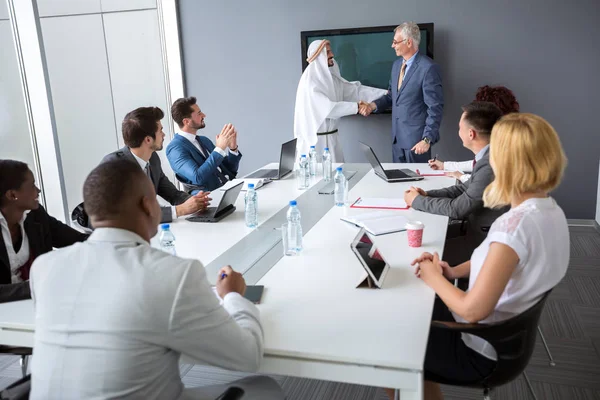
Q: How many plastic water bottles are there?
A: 7